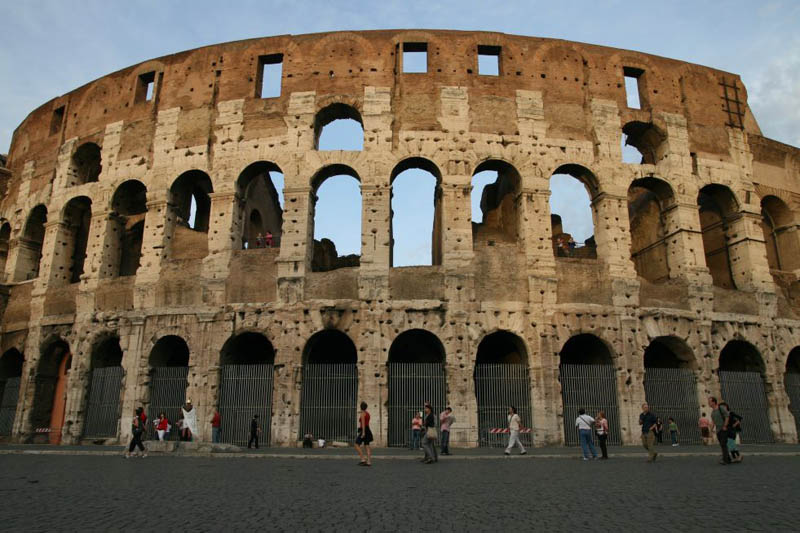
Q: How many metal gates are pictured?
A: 11